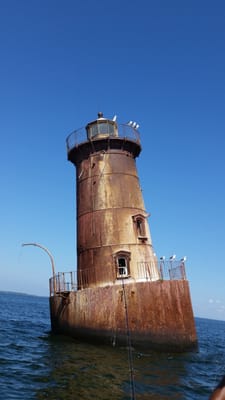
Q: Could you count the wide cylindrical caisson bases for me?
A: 1